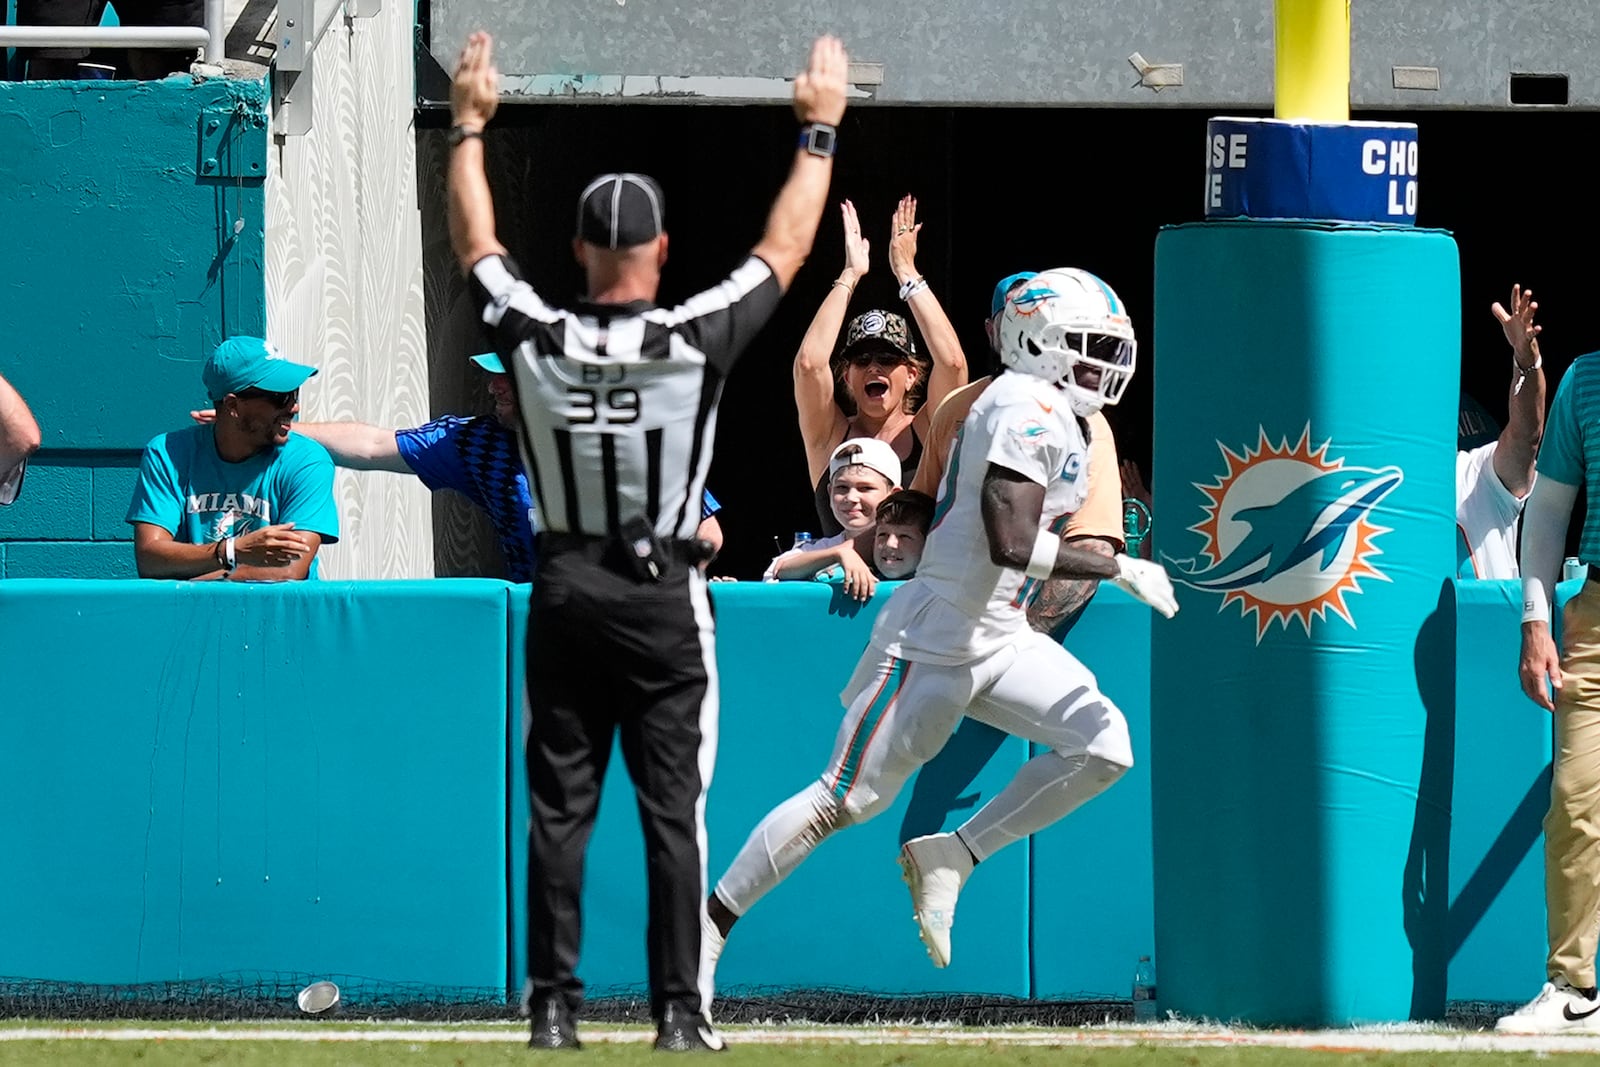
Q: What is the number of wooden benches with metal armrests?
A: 0